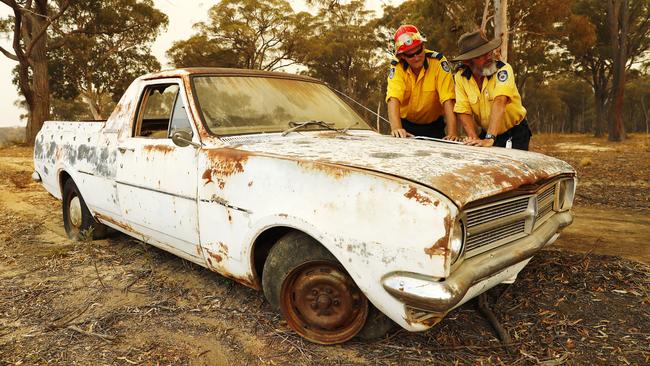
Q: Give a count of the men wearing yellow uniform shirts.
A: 2